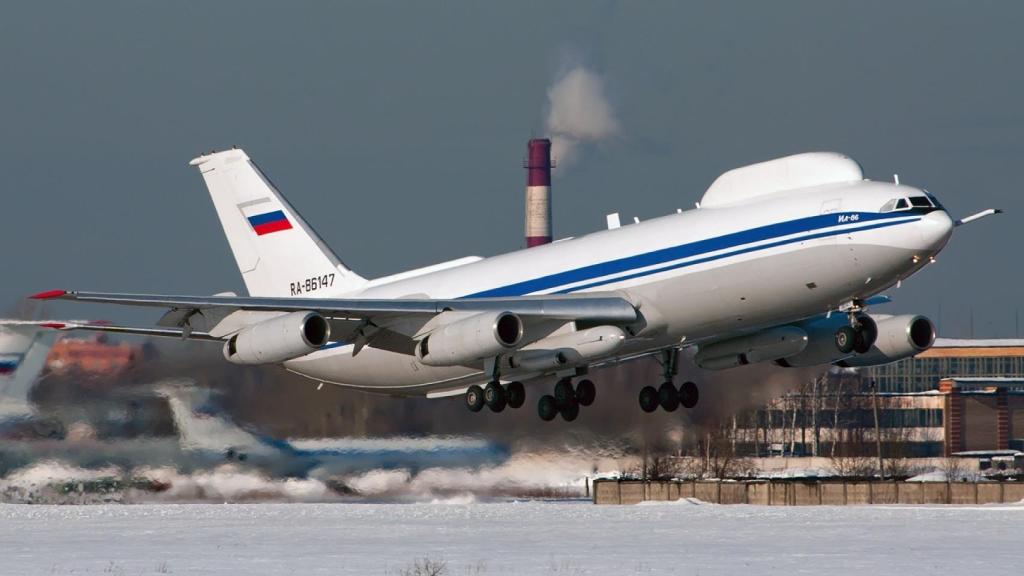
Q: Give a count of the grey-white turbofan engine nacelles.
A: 4